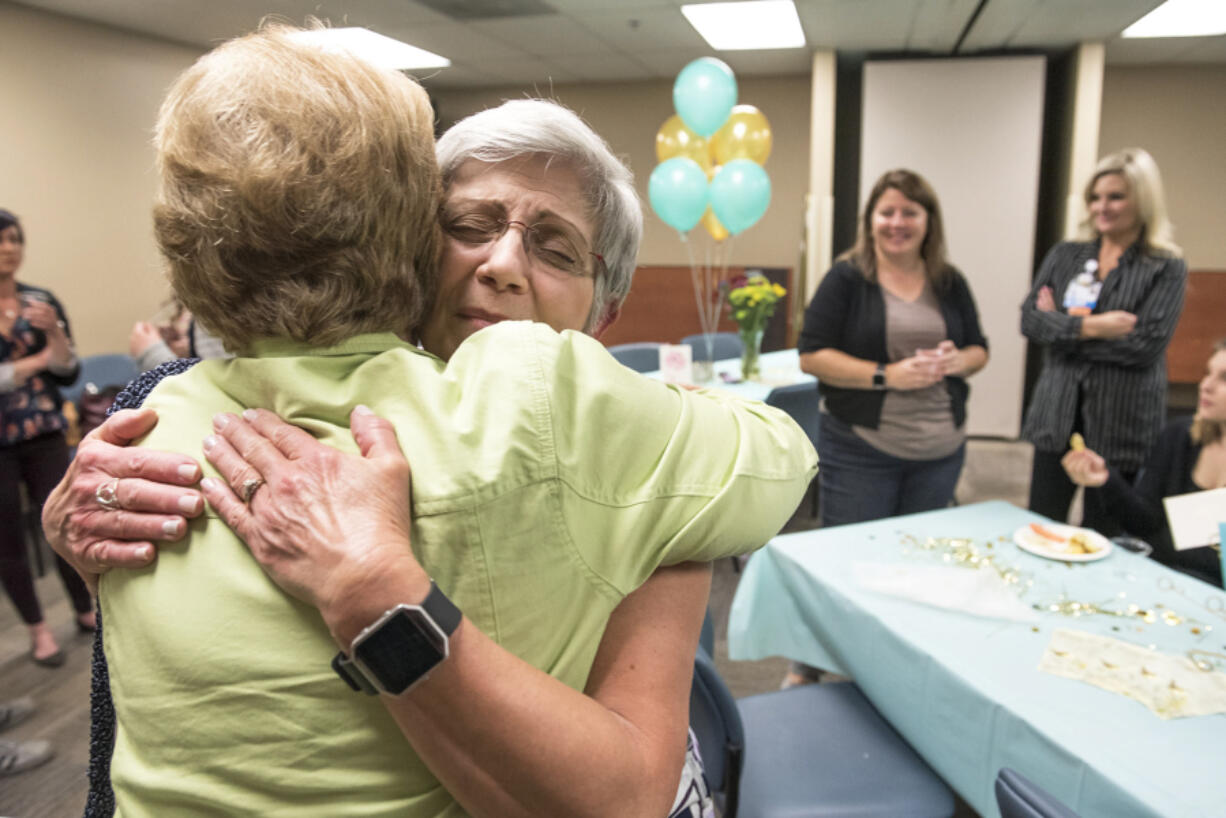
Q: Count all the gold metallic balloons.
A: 3